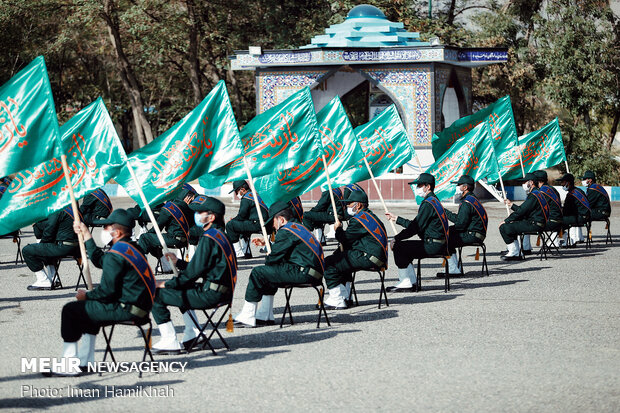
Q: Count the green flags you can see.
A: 9